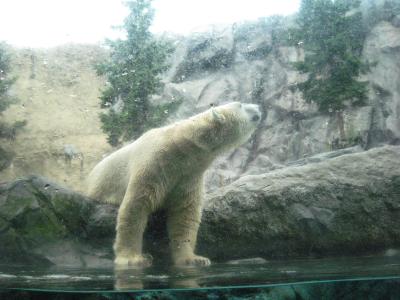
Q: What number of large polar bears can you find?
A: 1